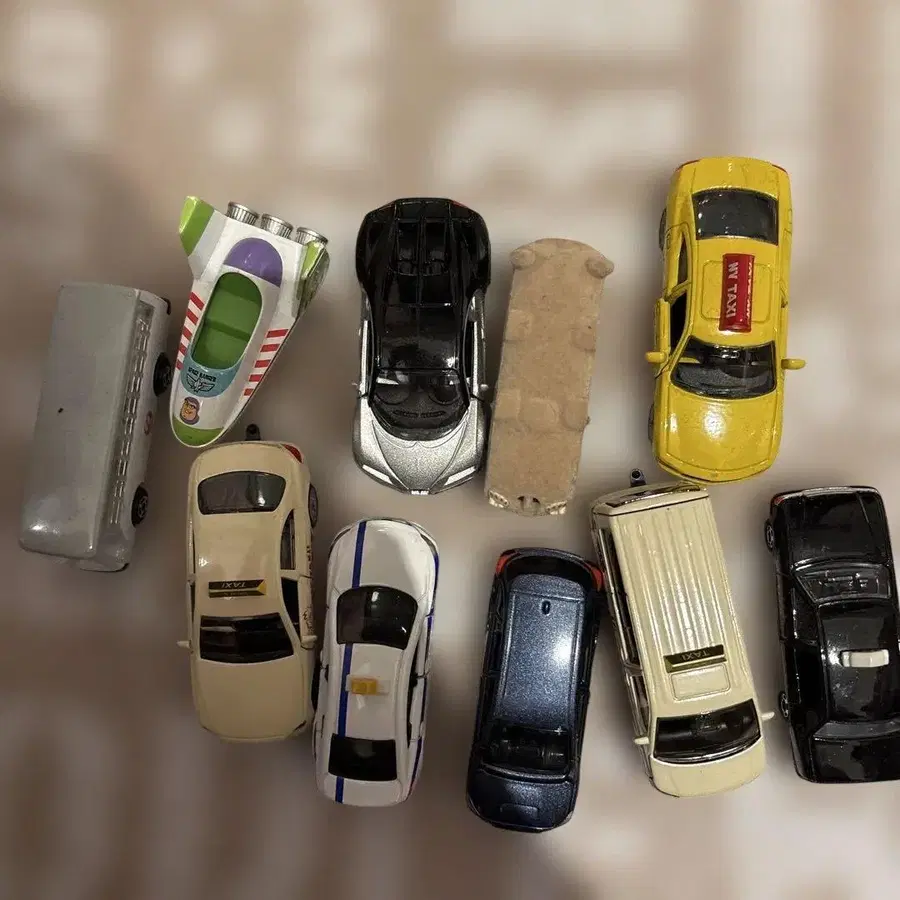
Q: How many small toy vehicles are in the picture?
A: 10